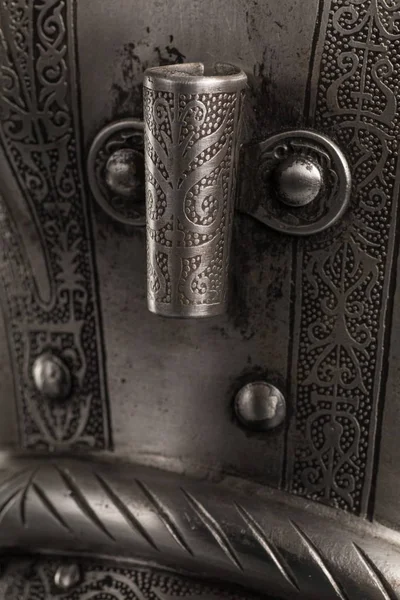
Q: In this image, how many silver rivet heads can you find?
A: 5